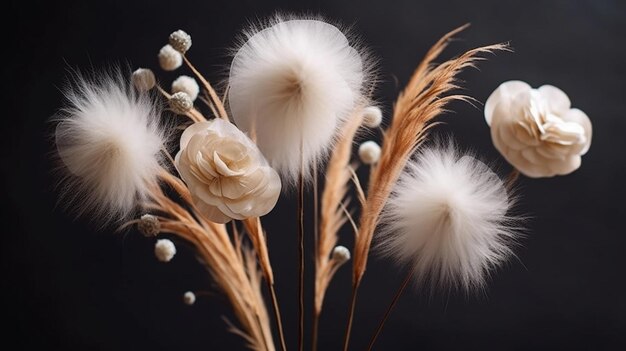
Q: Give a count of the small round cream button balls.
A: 11